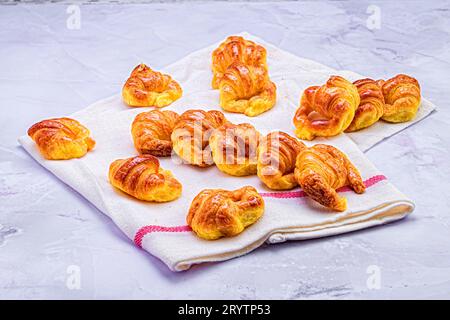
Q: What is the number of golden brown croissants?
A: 14